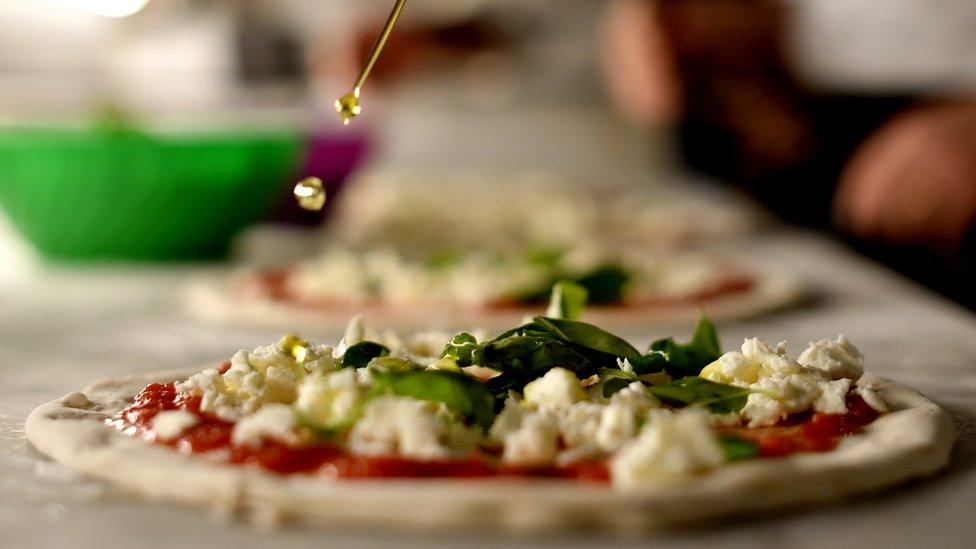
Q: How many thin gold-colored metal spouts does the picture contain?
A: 1